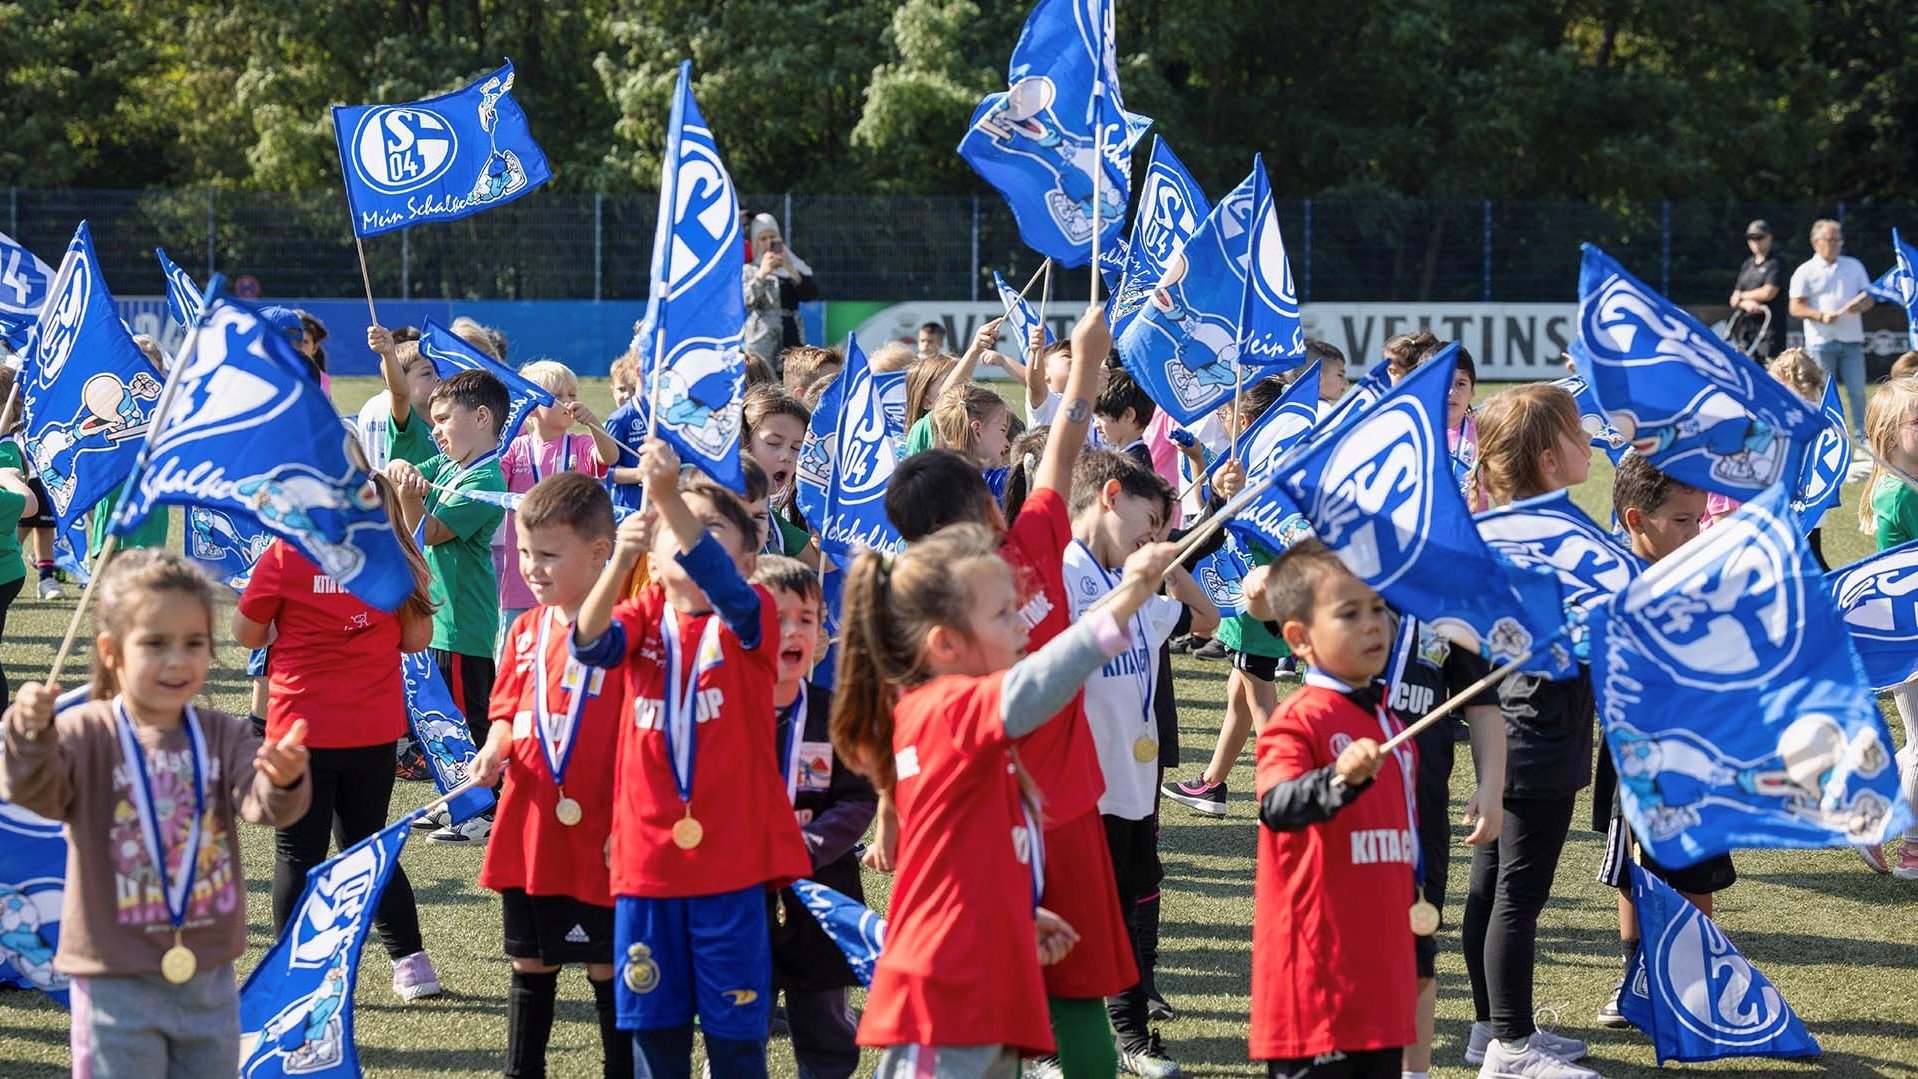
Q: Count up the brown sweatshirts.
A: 1